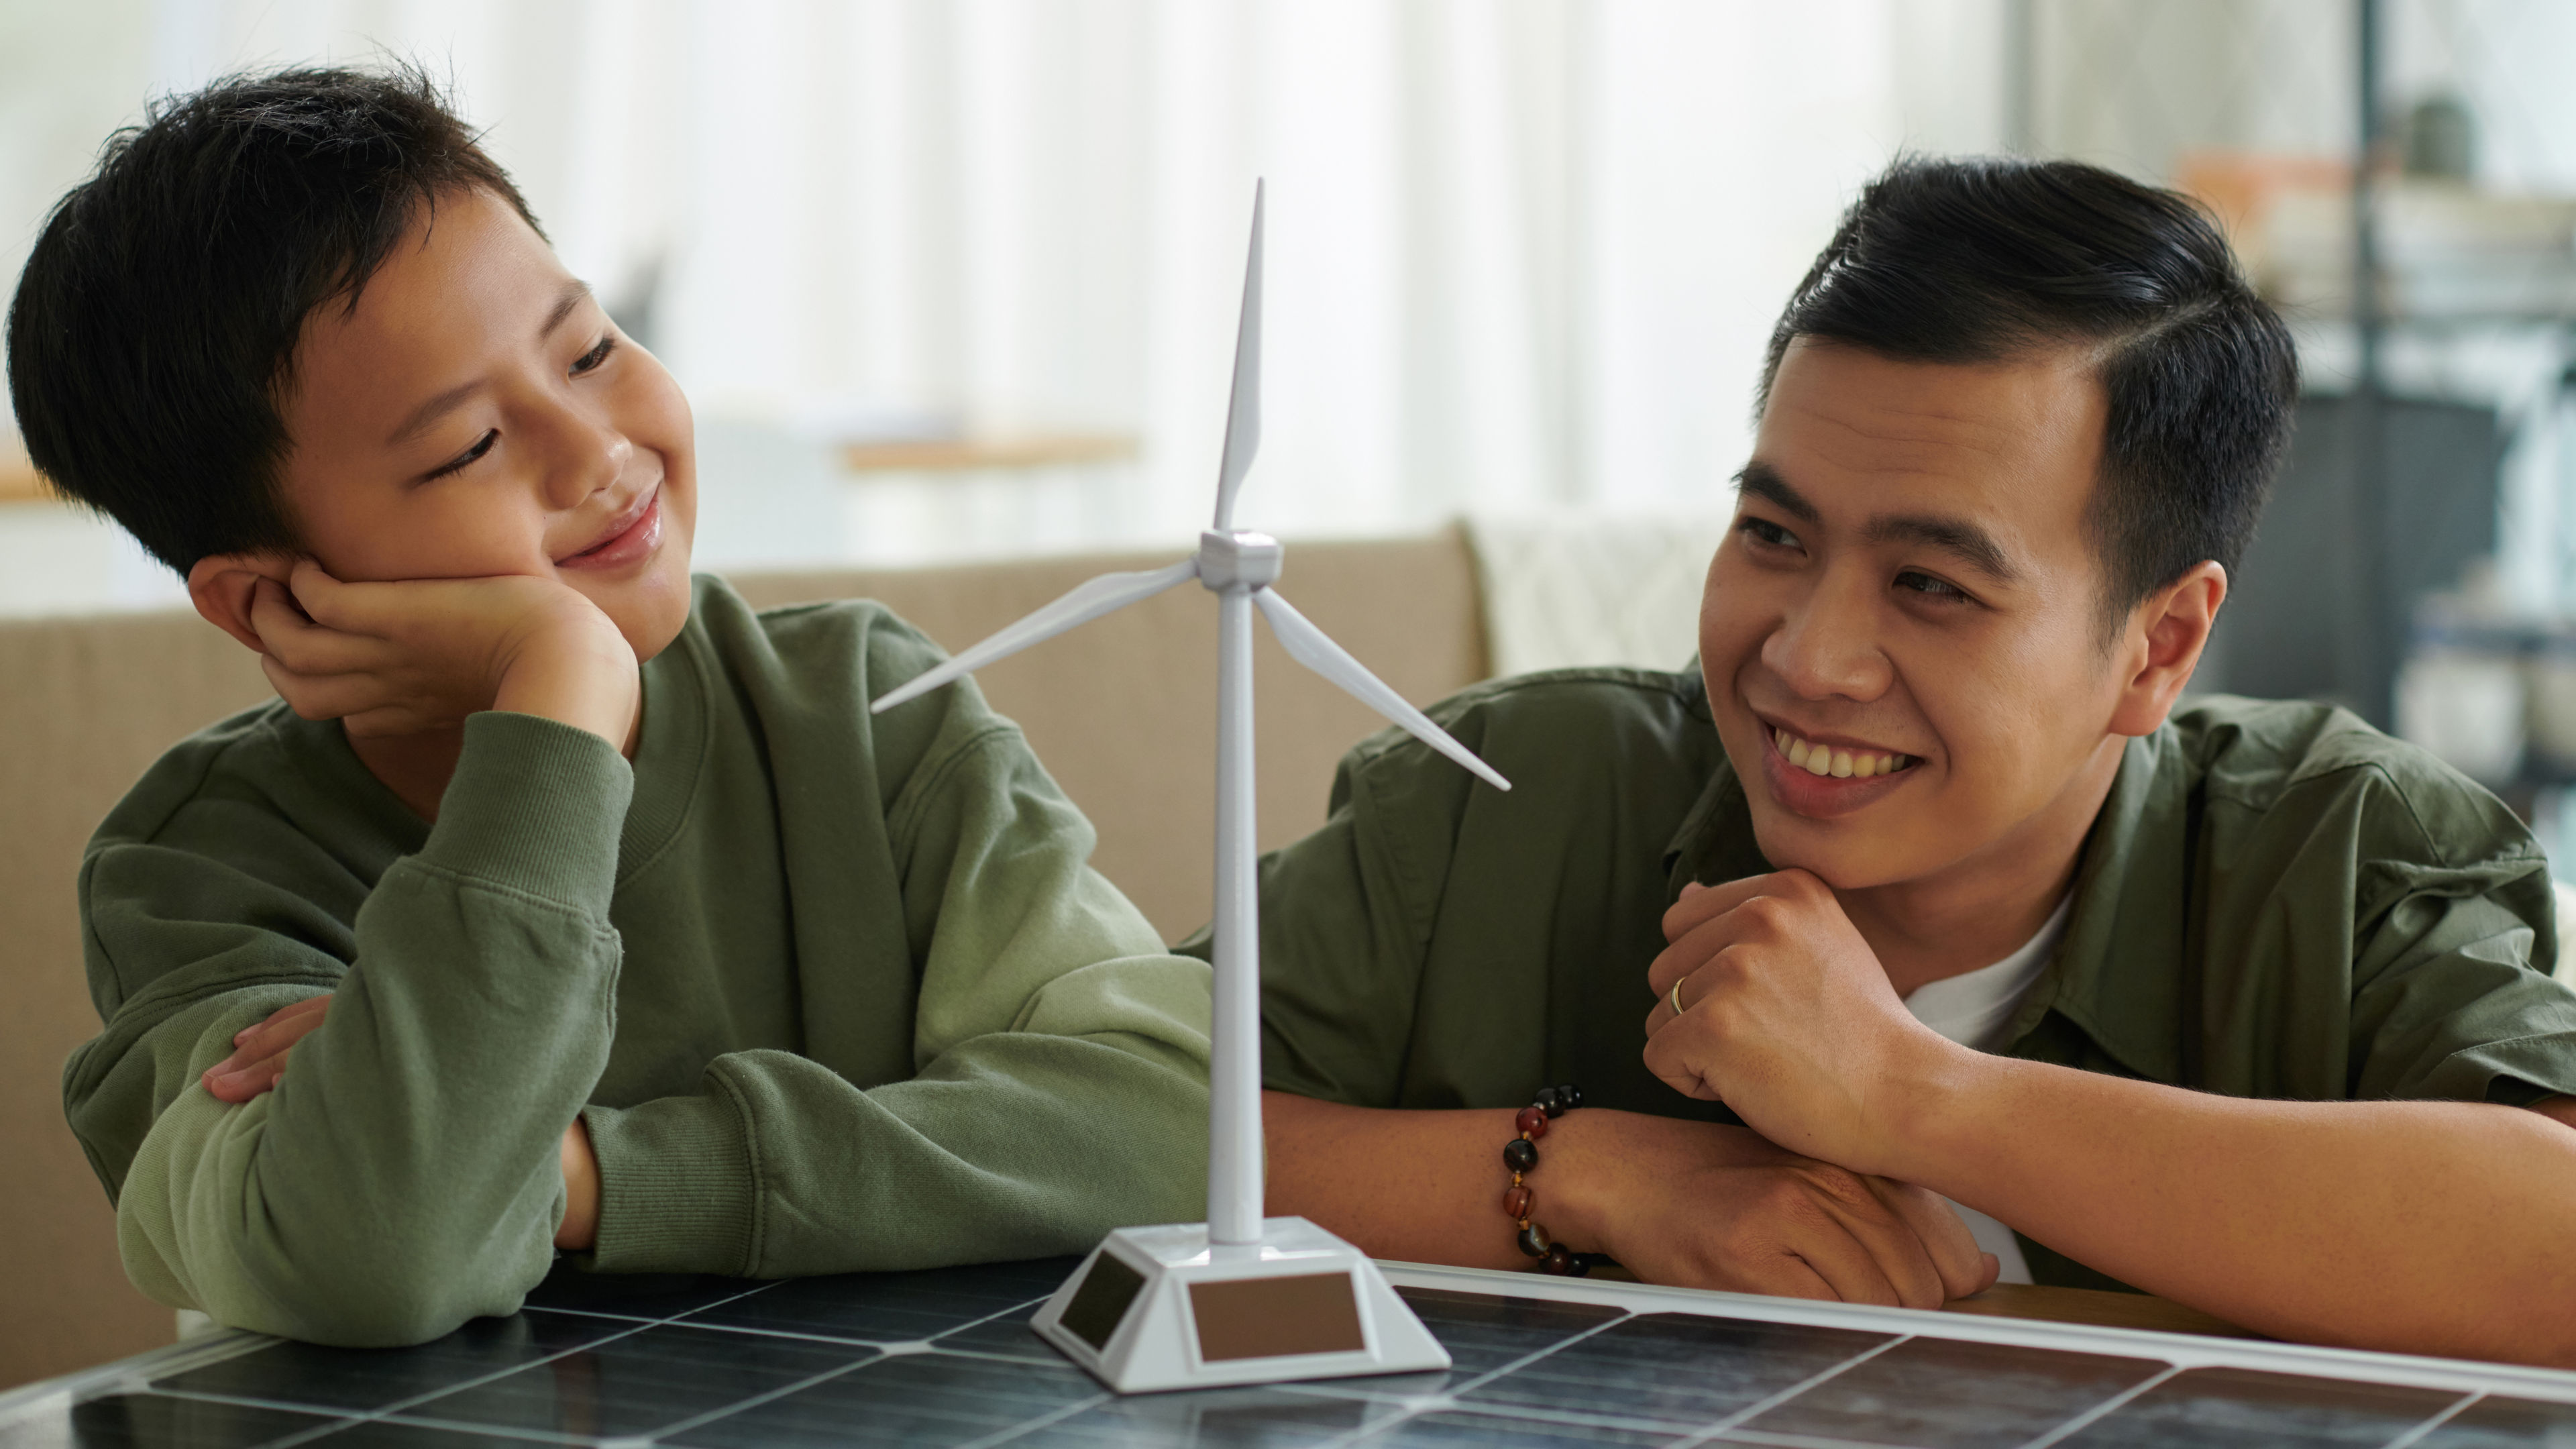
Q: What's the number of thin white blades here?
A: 3